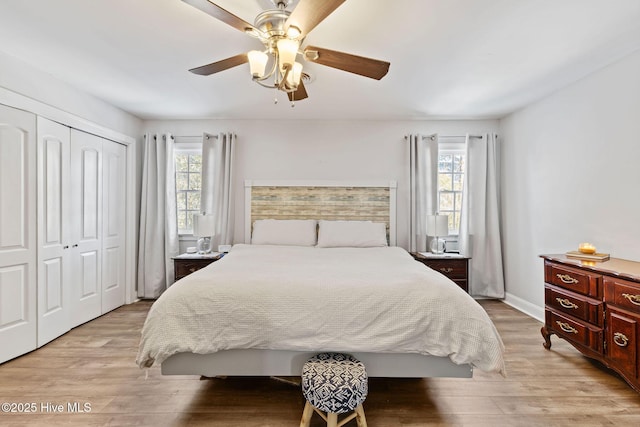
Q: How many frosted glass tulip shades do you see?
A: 3